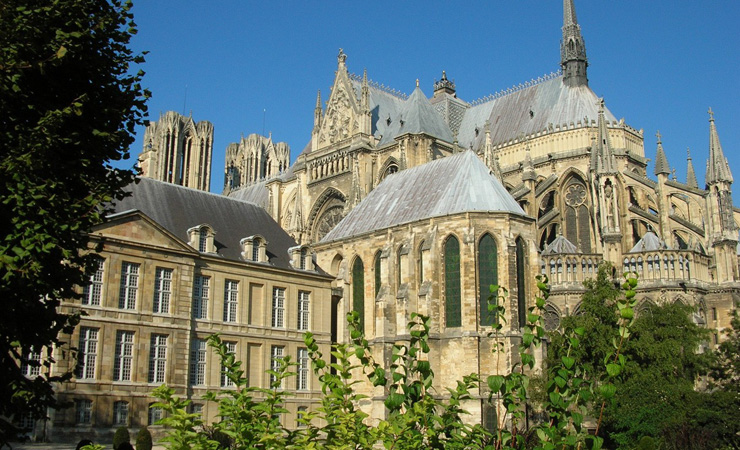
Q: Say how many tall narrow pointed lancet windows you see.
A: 7